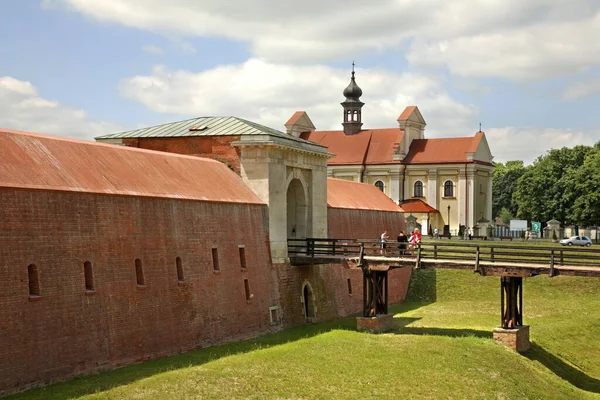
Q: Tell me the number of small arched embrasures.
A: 4